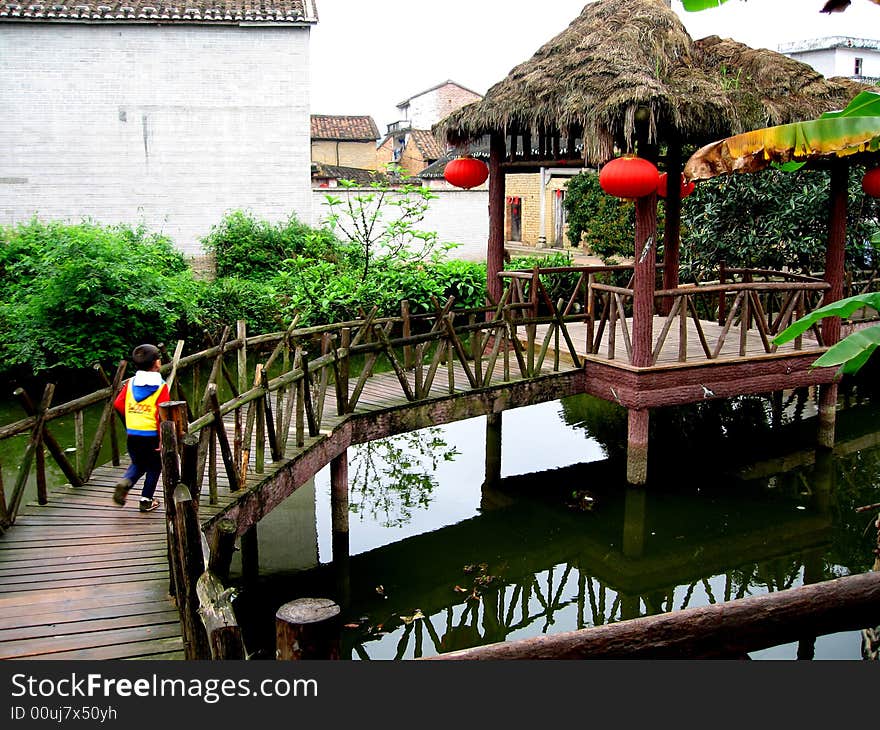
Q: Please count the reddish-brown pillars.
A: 4